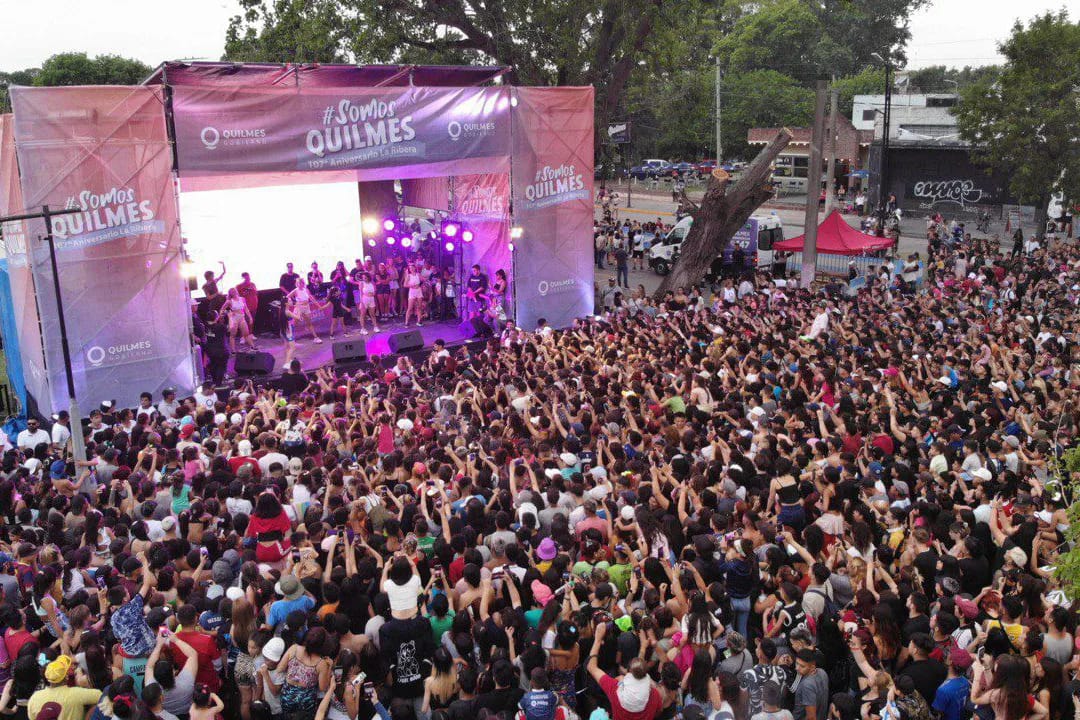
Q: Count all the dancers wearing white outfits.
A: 4